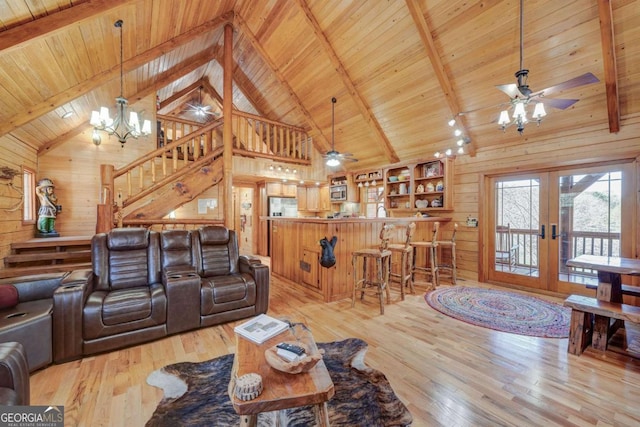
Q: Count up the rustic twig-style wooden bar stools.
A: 4